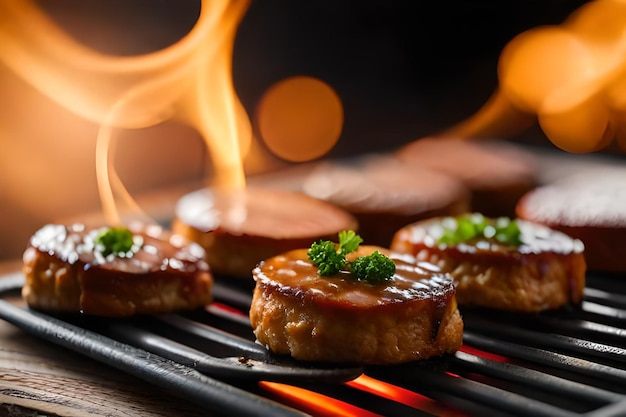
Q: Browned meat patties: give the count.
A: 7